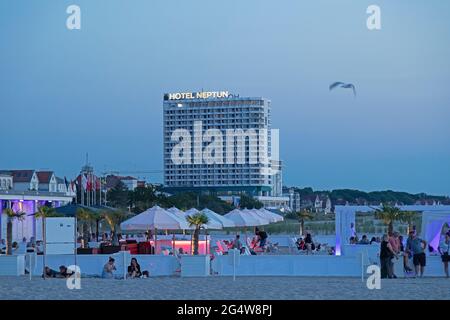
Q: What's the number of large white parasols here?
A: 8